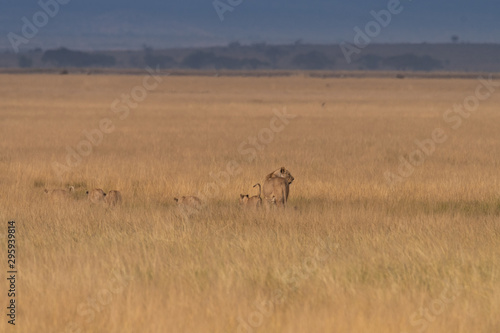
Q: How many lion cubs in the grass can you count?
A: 5